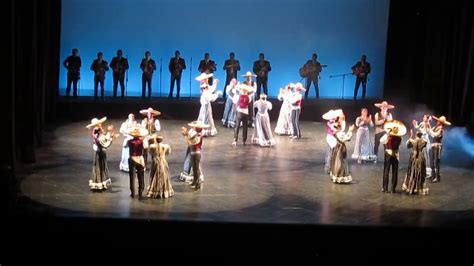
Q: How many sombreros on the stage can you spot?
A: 12